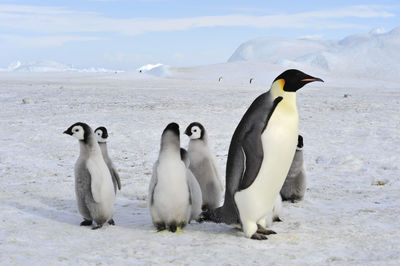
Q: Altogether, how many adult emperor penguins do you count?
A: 1